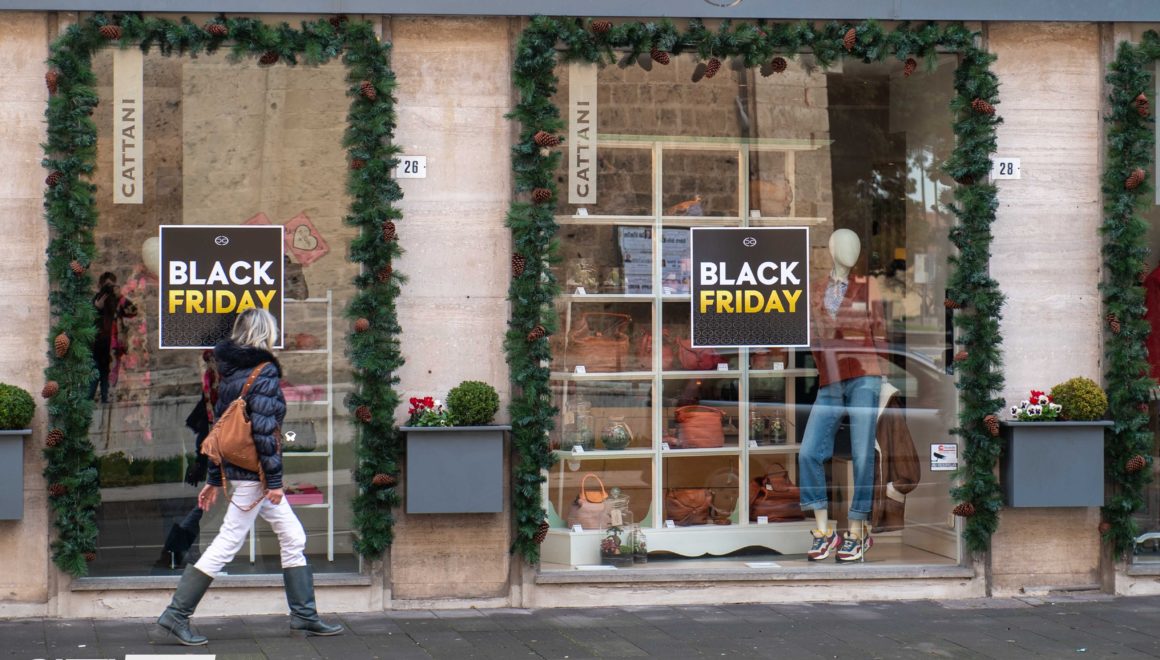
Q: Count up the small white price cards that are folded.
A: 13